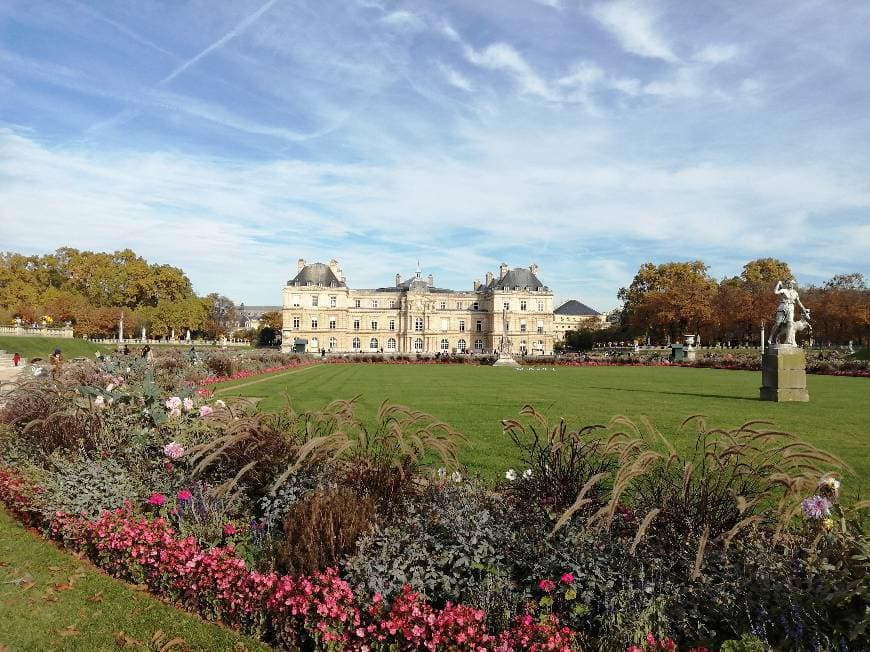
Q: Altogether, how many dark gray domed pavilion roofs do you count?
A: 2